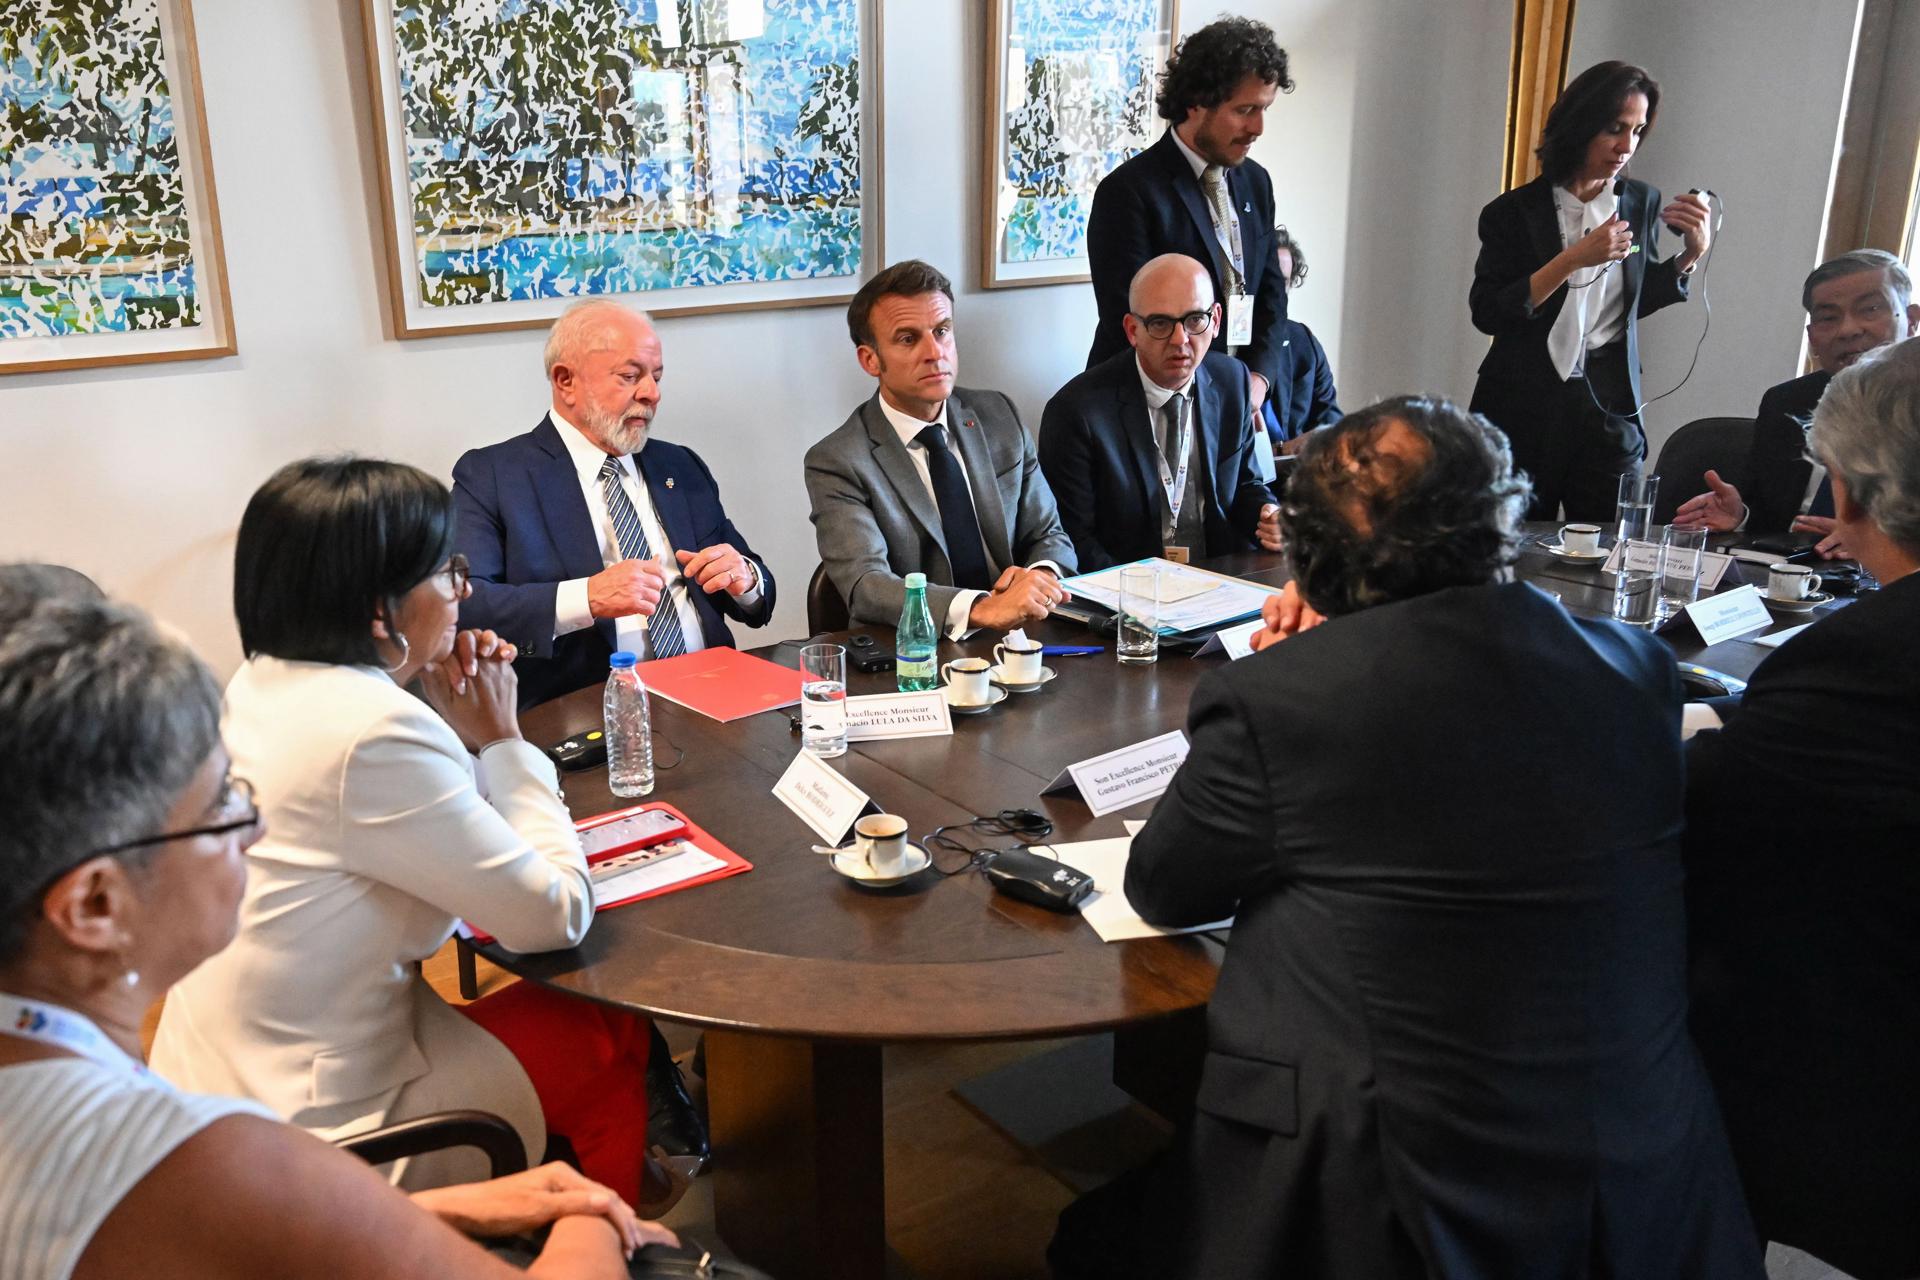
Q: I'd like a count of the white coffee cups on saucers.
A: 5